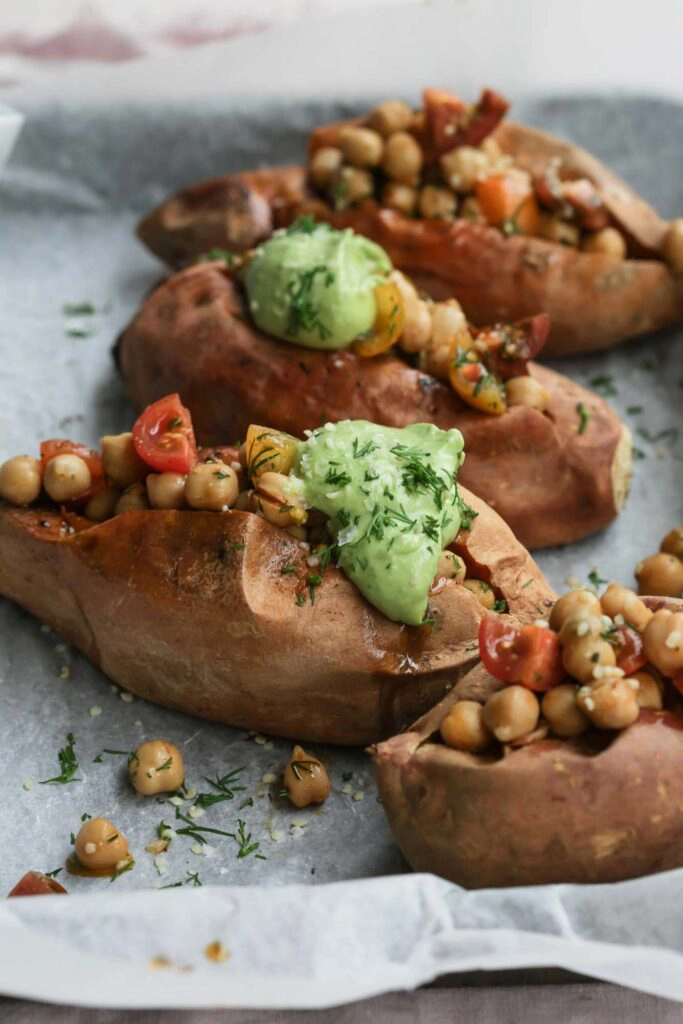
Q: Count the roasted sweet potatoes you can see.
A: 4